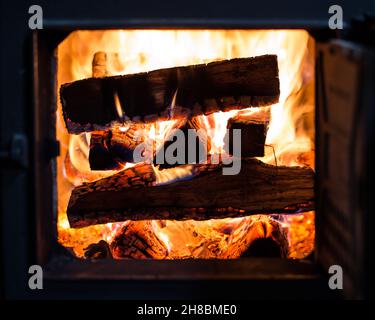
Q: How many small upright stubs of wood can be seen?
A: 1